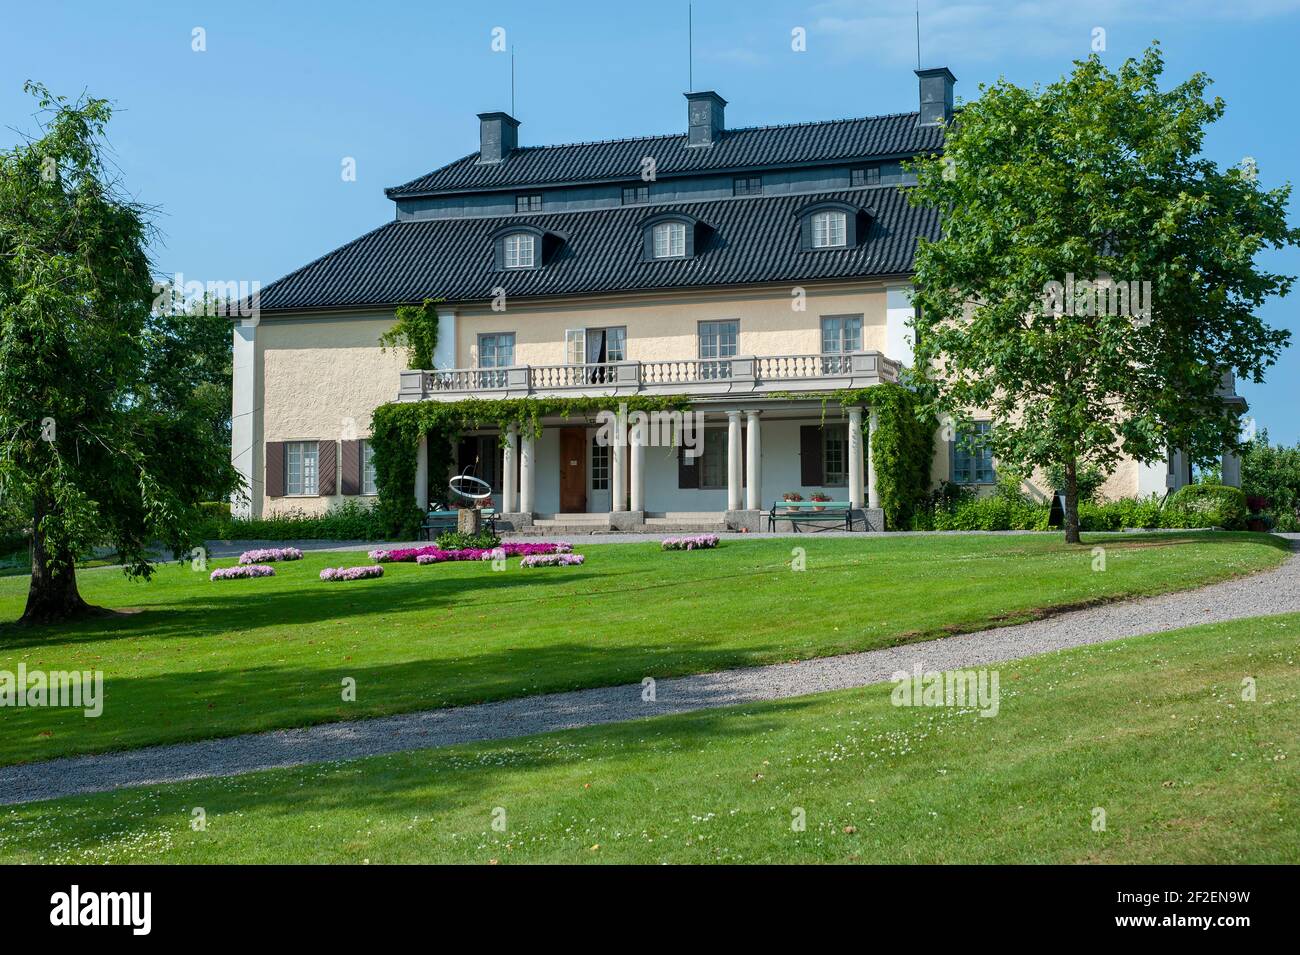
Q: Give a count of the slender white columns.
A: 9